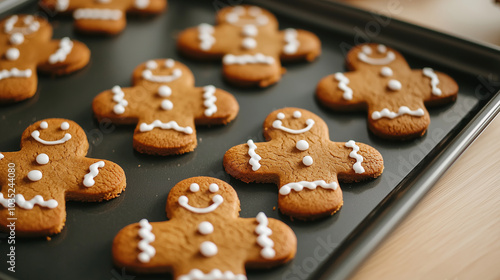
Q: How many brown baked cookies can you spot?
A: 8